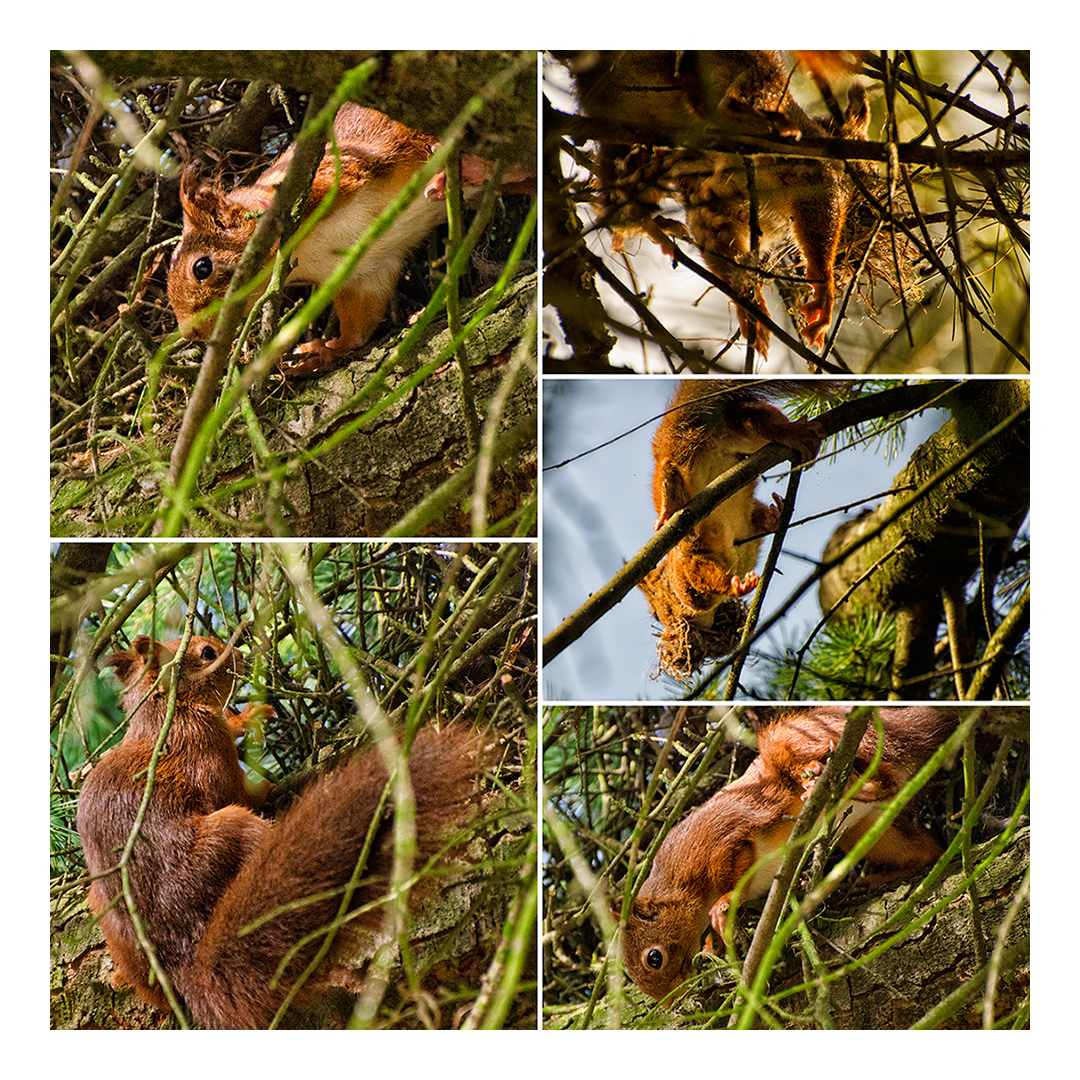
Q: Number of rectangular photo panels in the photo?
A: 5